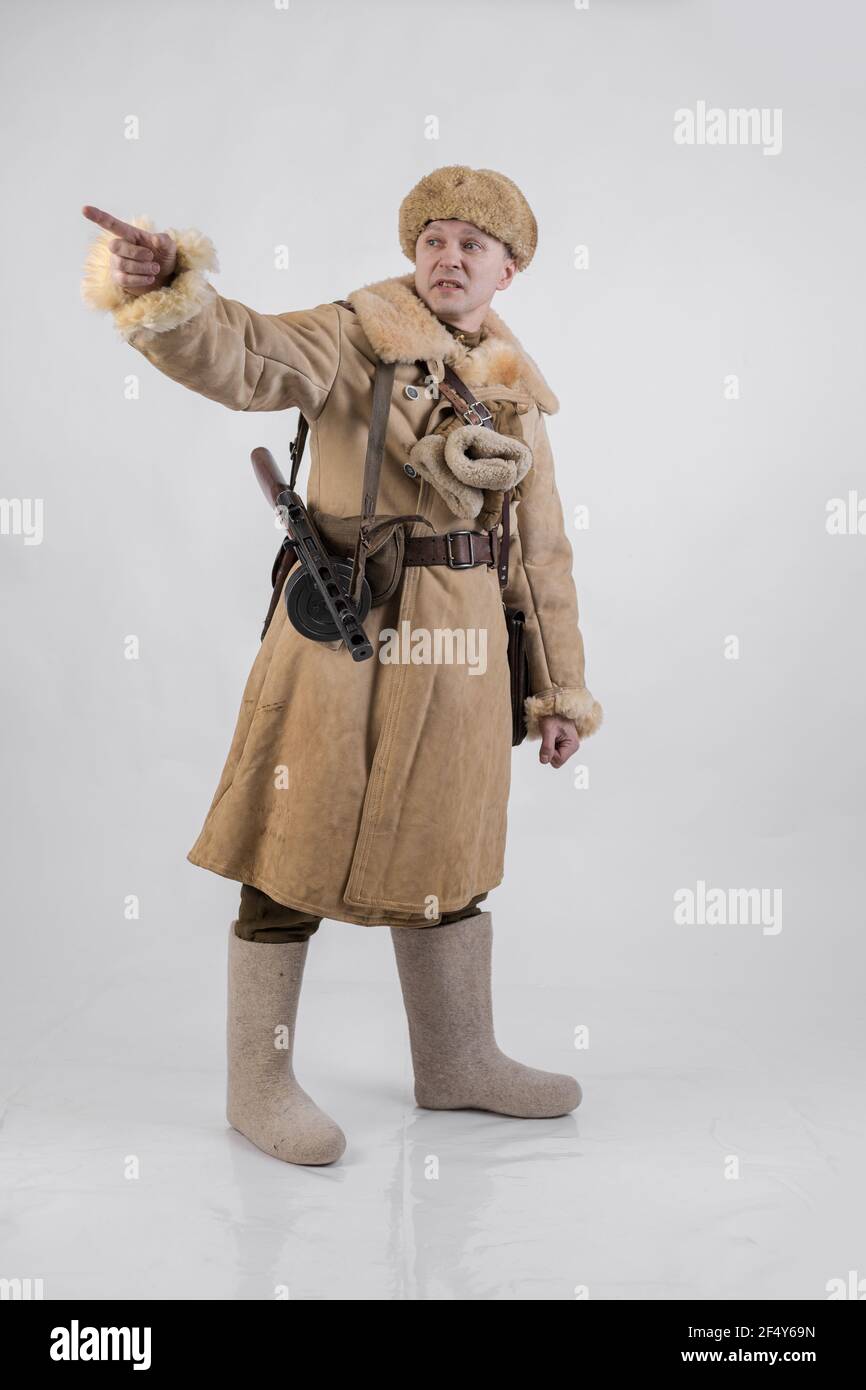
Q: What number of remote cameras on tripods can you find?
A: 0